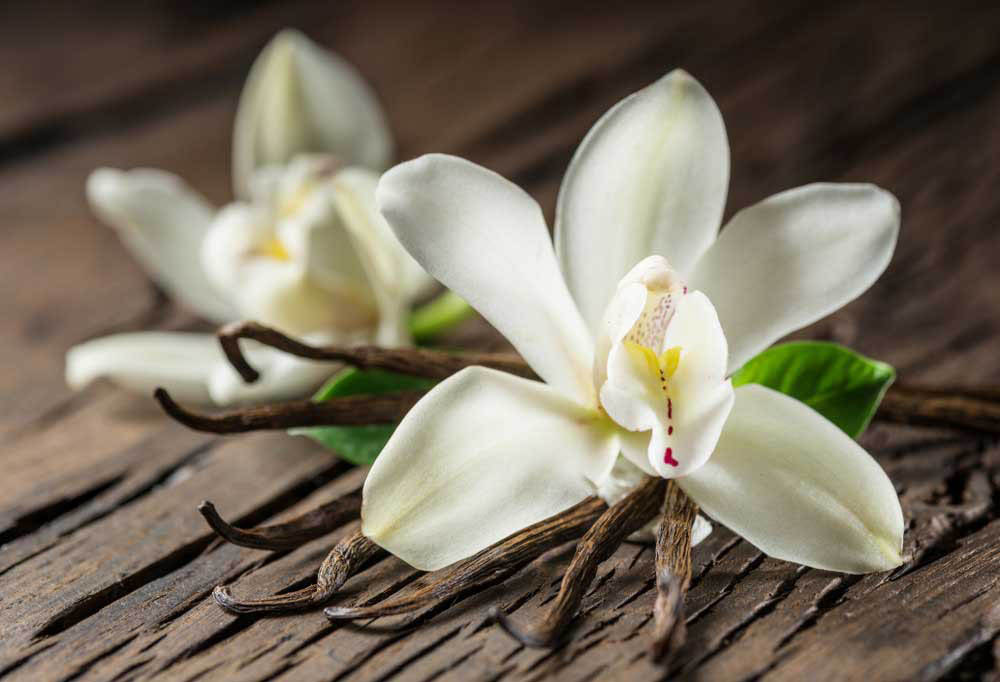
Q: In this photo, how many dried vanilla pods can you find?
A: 7